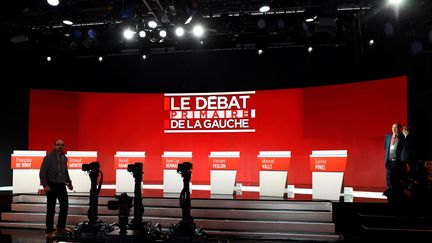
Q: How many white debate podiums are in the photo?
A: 7